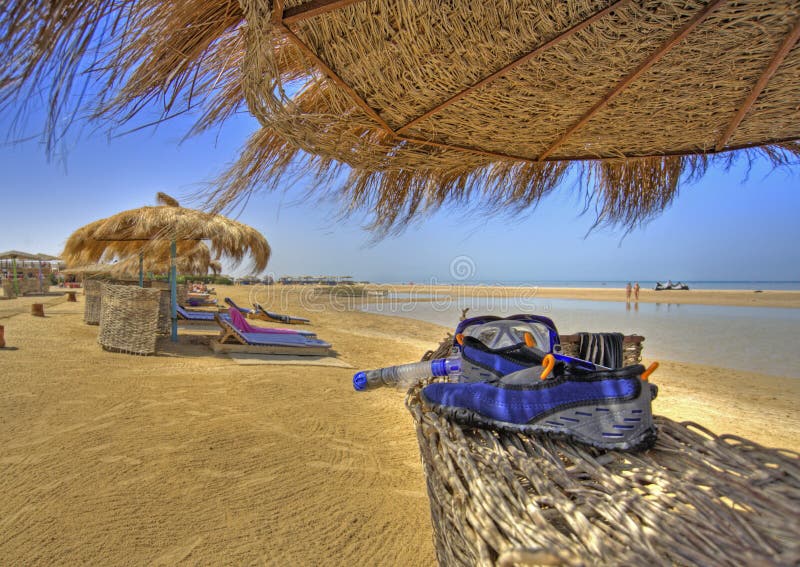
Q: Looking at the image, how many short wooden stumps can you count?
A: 3